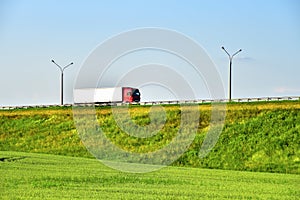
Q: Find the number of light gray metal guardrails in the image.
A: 1